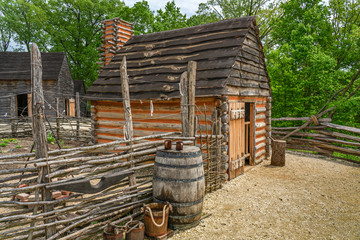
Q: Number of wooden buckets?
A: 3